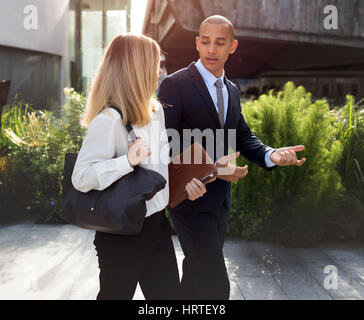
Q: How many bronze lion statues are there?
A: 0